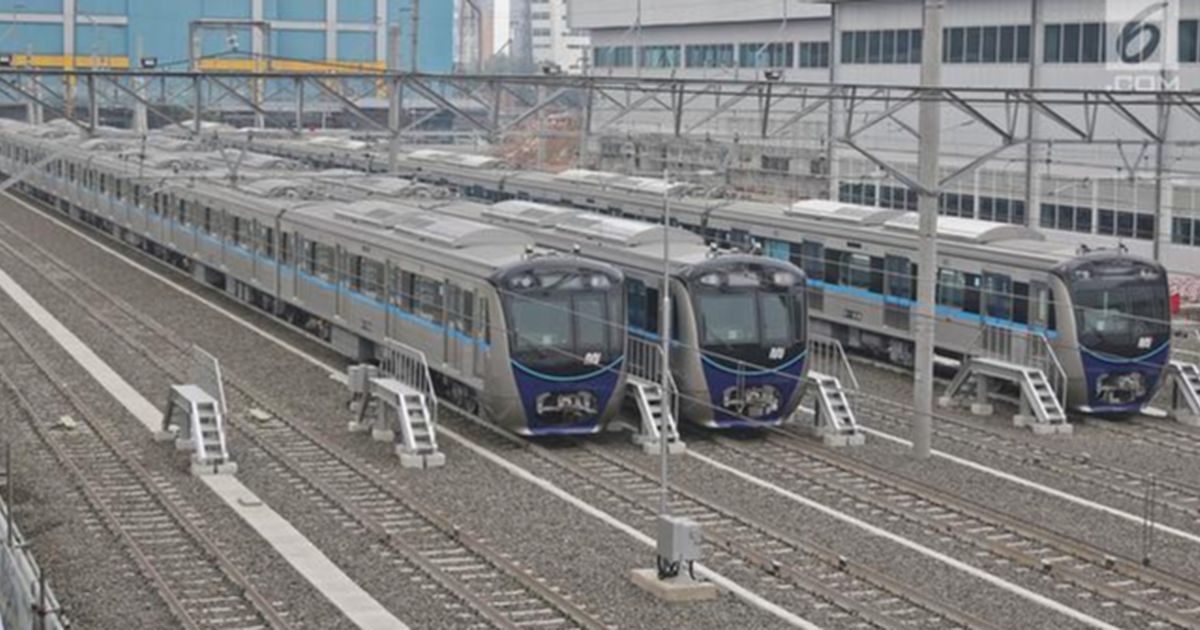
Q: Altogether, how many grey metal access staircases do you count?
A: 6